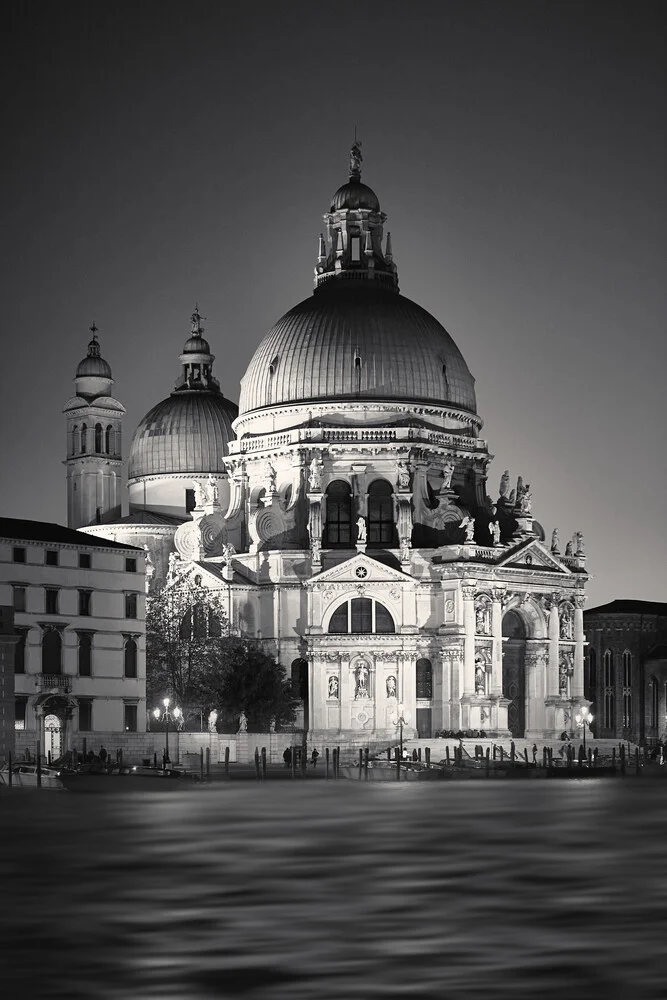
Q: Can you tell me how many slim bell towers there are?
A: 1